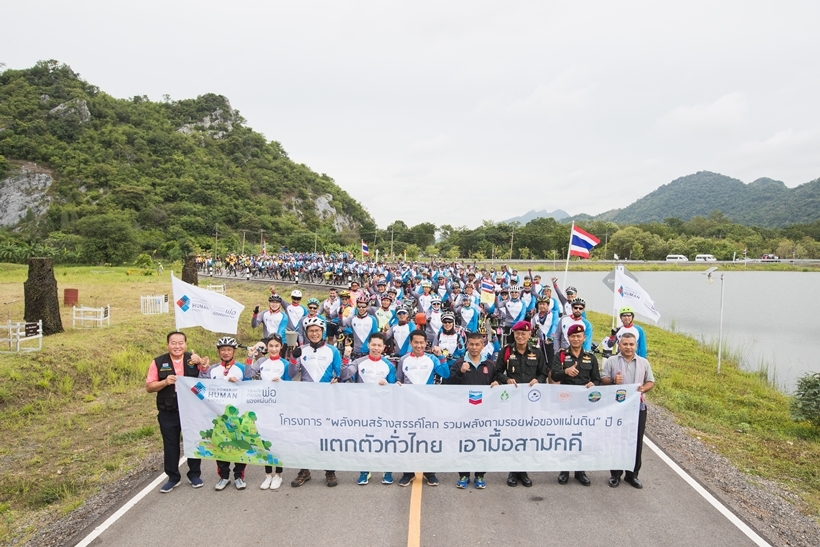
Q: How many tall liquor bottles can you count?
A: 0